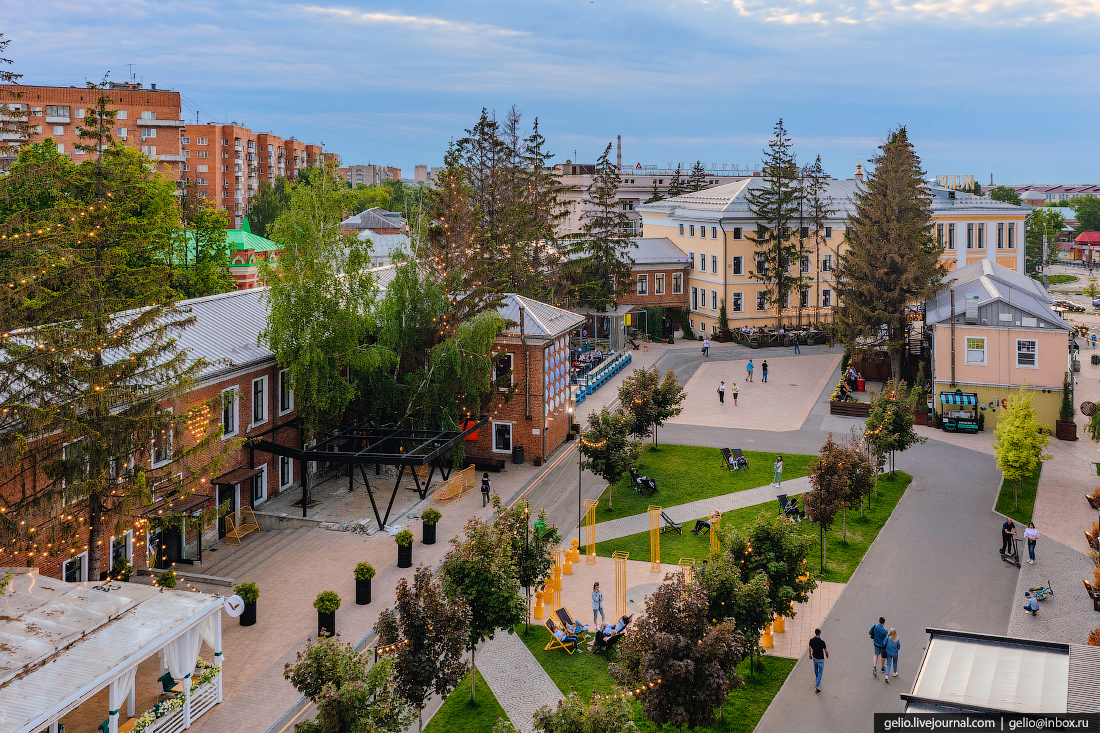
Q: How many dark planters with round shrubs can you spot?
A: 5